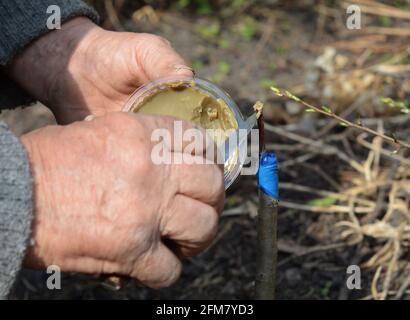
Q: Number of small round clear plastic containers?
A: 1